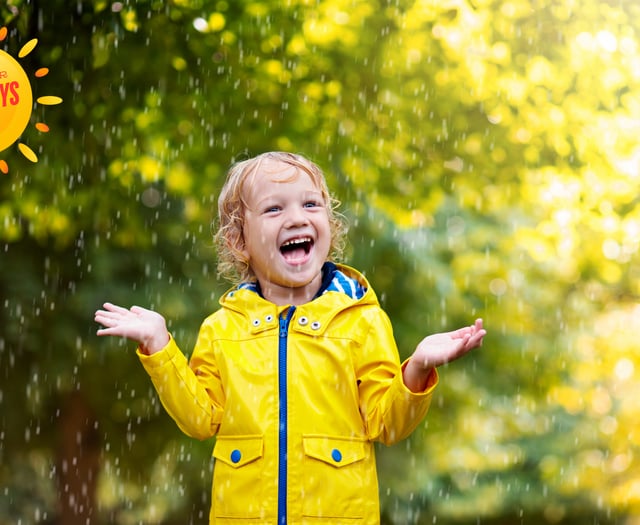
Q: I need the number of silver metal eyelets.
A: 4